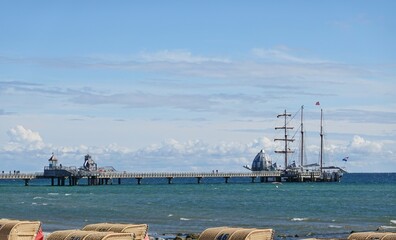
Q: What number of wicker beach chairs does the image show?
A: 5